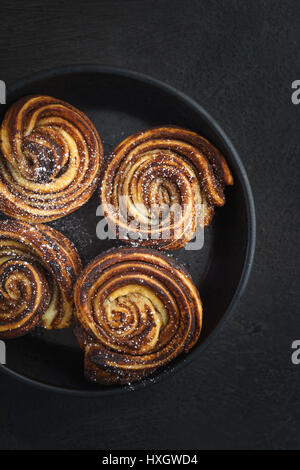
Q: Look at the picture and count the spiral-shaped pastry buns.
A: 4